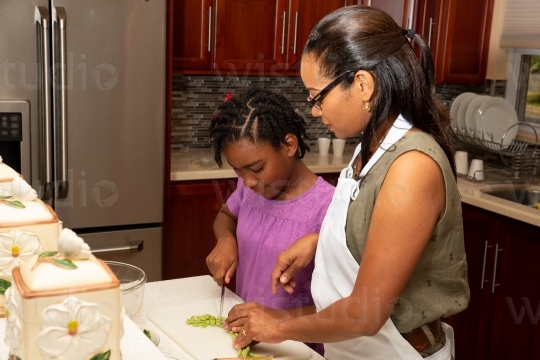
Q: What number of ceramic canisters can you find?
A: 3